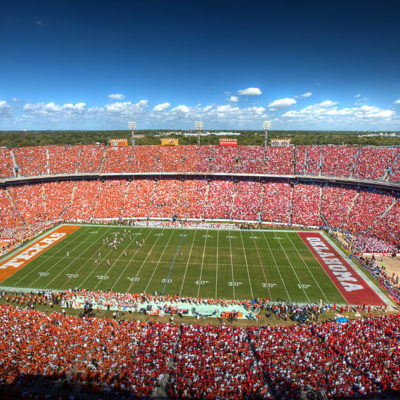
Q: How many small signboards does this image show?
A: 4